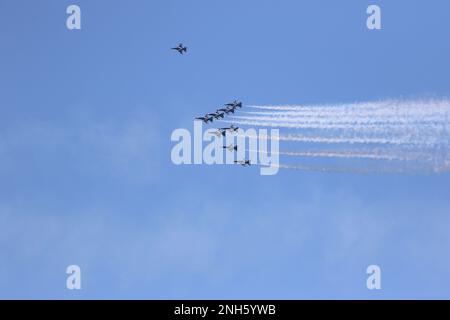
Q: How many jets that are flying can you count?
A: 9